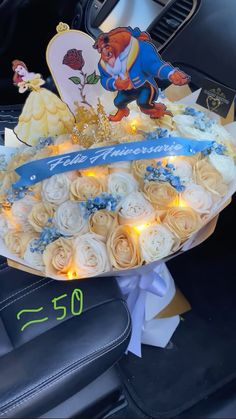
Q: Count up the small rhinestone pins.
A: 2